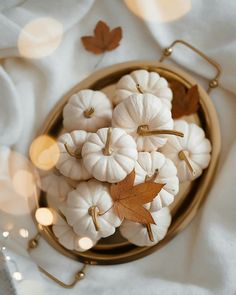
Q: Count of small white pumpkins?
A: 11